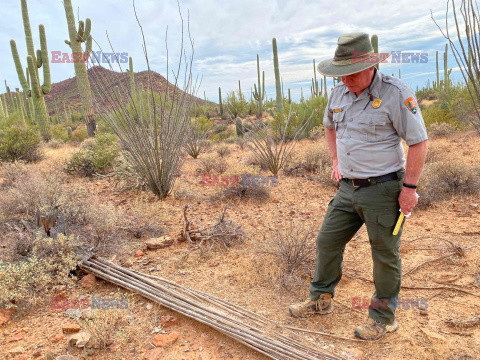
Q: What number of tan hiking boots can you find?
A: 2